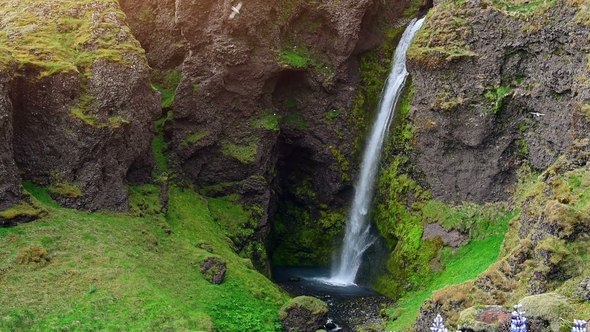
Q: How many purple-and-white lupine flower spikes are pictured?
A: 3